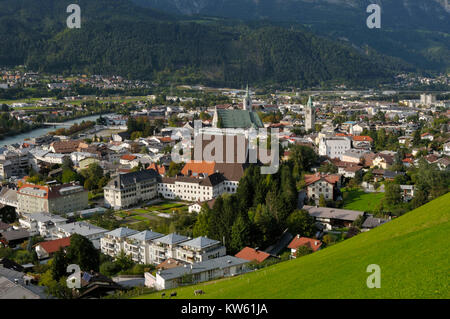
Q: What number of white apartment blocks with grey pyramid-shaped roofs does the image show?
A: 4